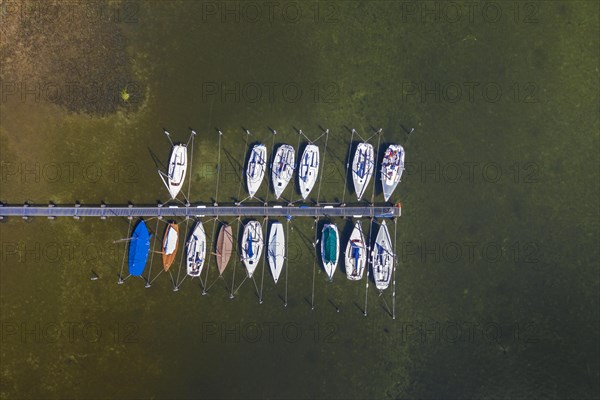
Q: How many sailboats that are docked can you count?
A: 15